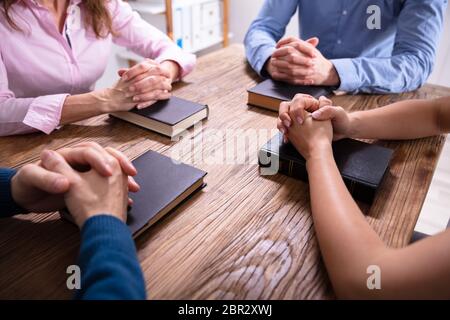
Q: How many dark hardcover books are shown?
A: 4